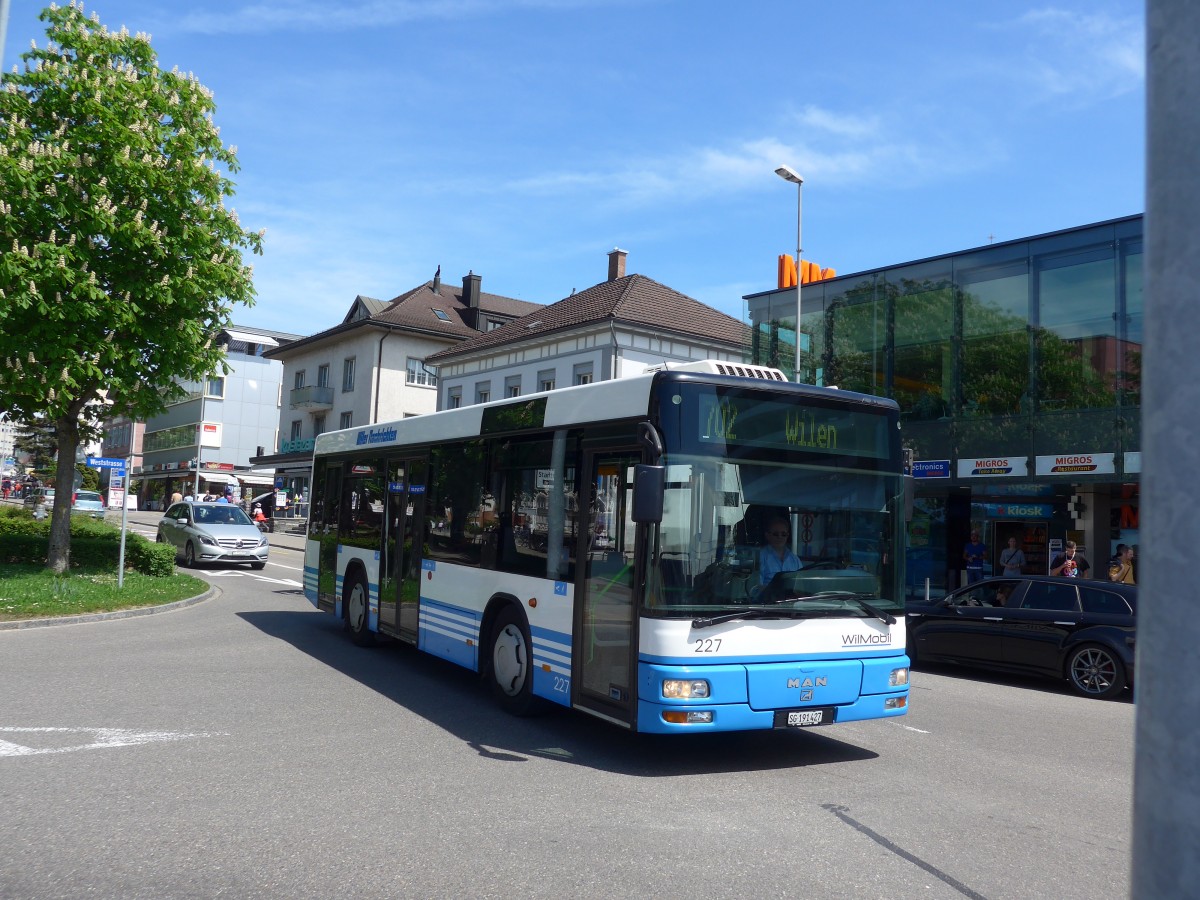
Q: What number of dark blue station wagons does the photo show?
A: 1